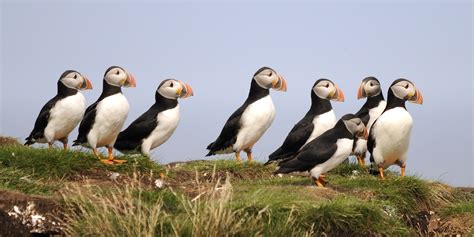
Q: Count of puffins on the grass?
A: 8